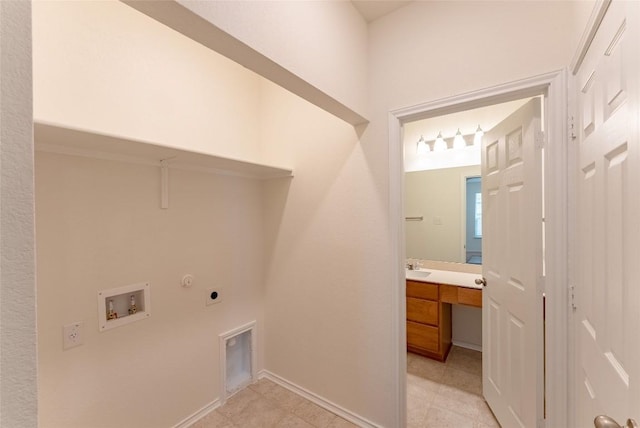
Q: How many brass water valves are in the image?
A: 2